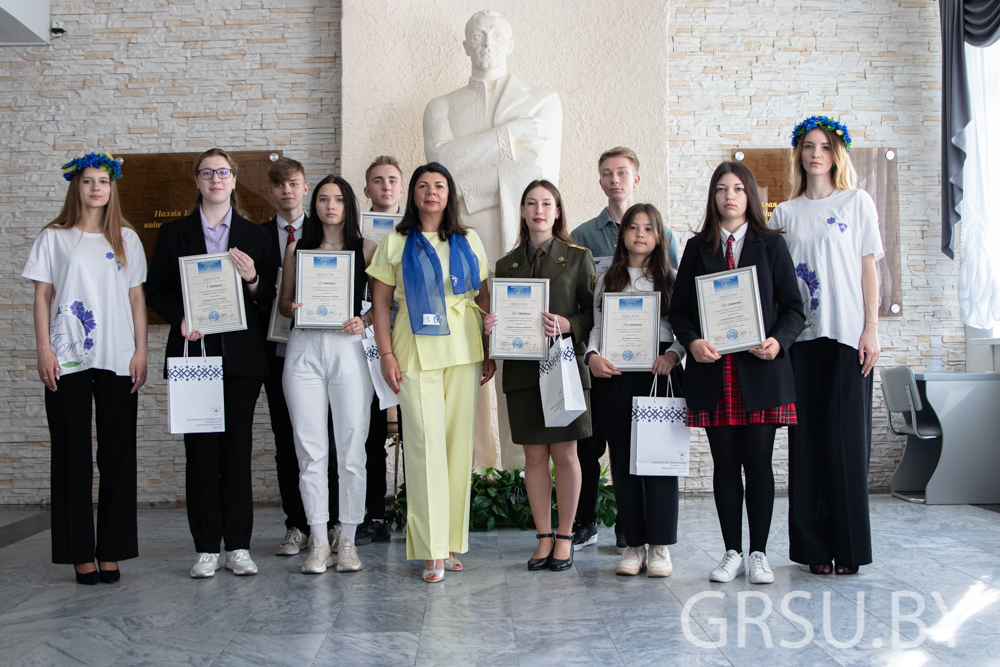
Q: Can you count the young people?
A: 10